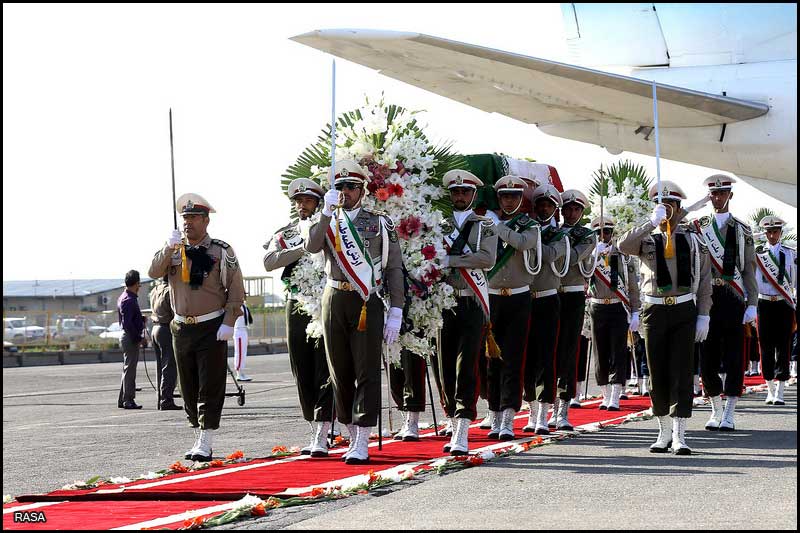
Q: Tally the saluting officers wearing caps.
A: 2